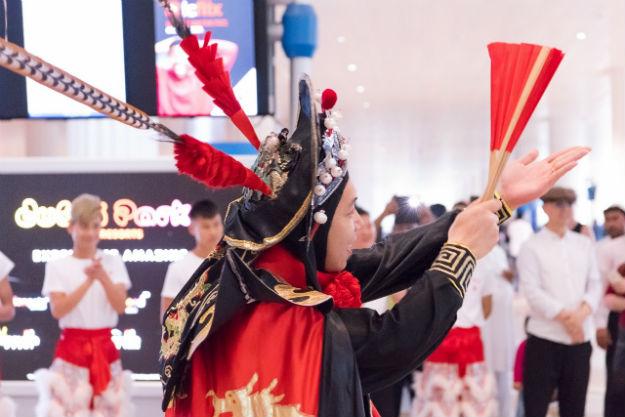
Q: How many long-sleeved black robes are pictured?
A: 1